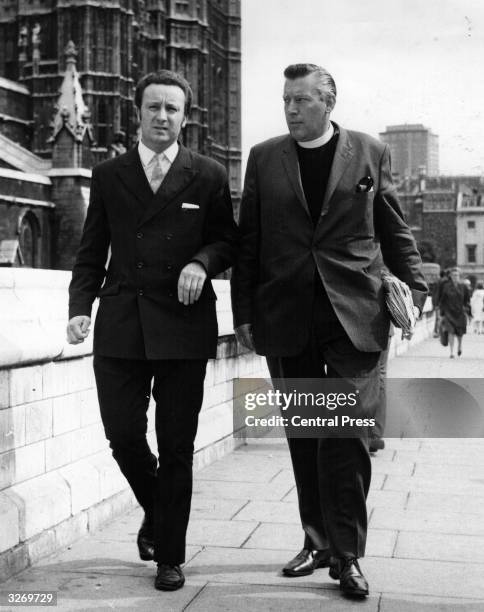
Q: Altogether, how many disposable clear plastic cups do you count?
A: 0